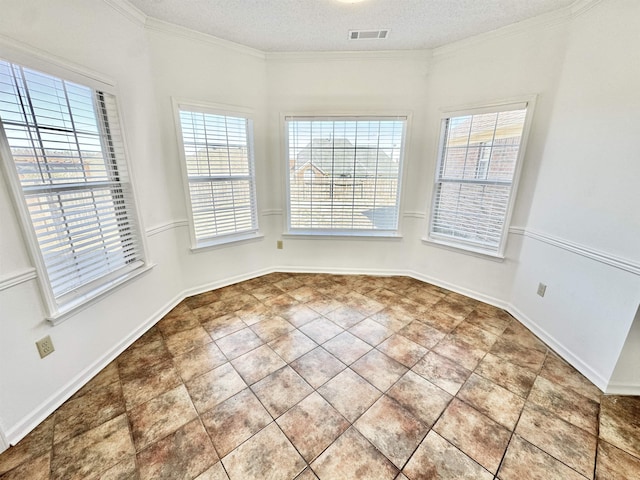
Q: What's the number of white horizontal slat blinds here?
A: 4